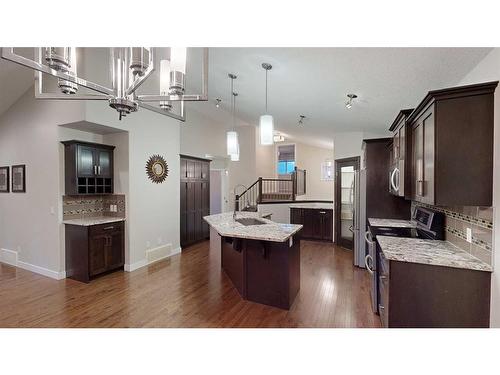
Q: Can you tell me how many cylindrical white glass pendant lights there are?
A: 3